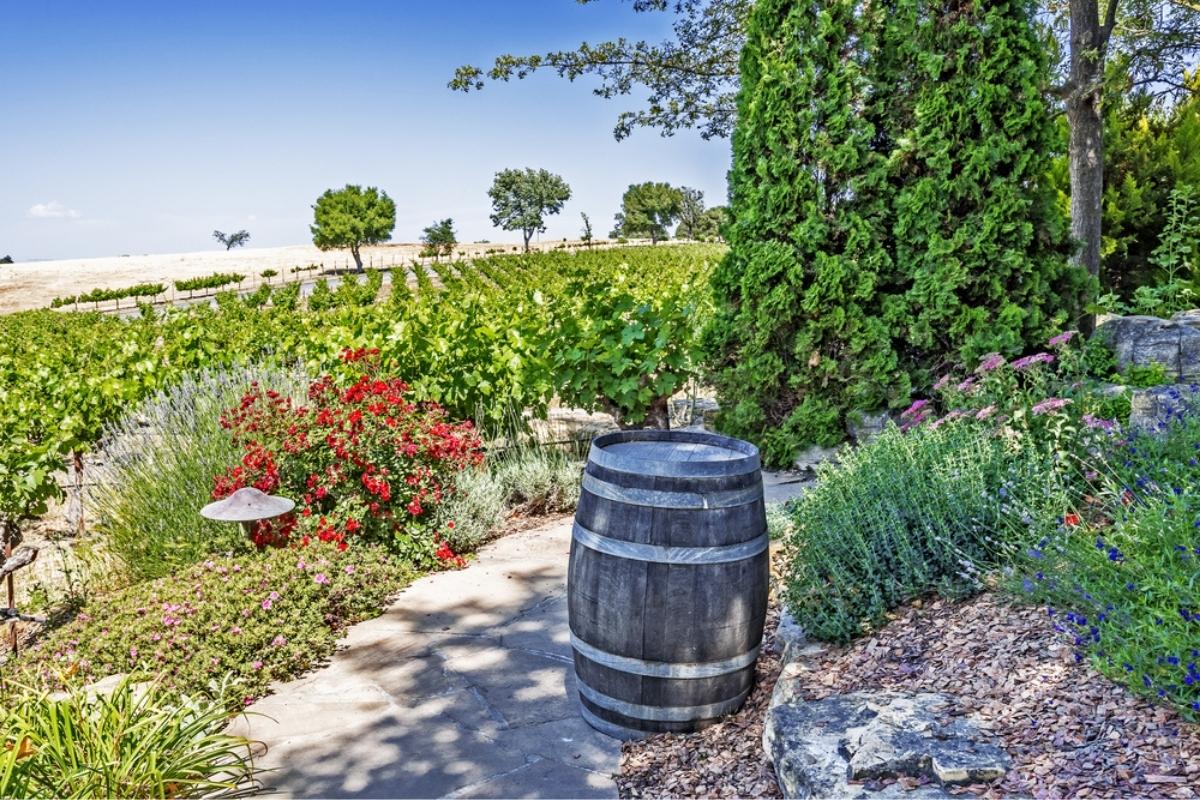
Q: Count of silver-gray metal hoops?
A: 6